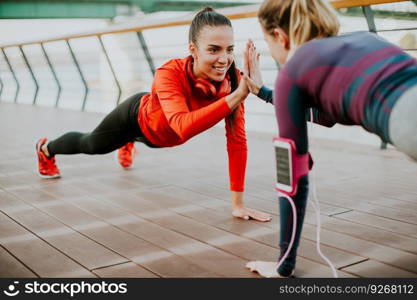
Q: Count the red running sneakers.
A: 2